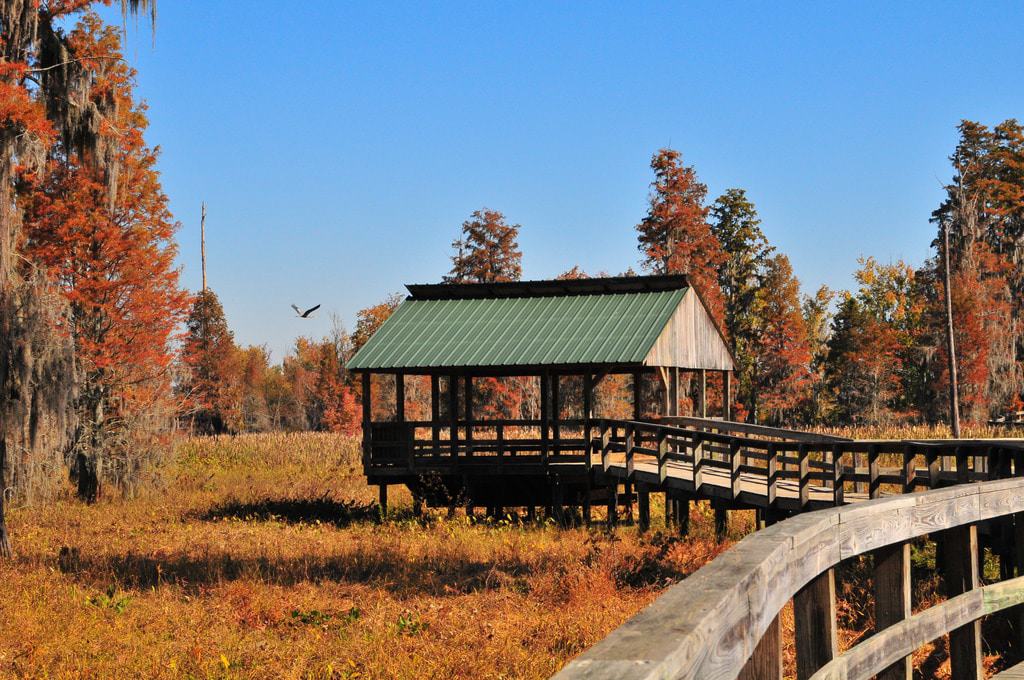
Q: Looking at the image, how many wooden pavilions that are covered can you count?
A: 1